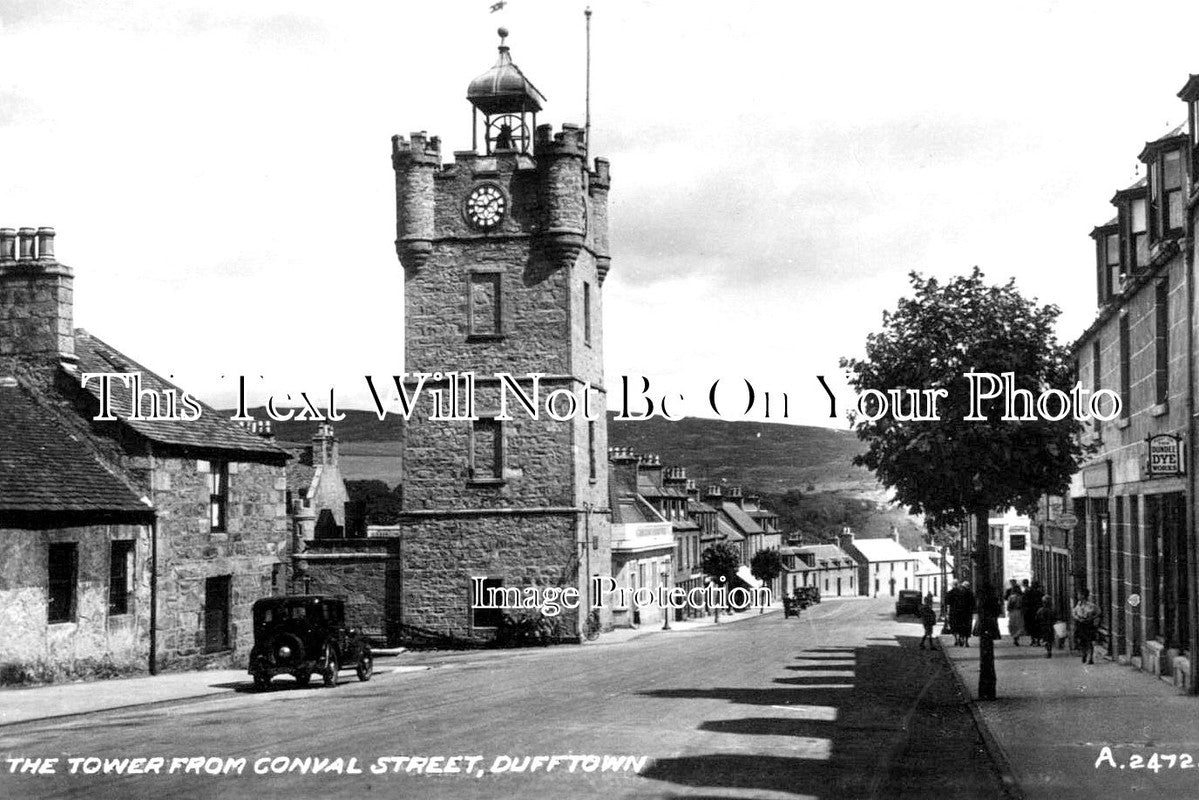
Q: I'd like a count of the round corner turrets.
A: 3